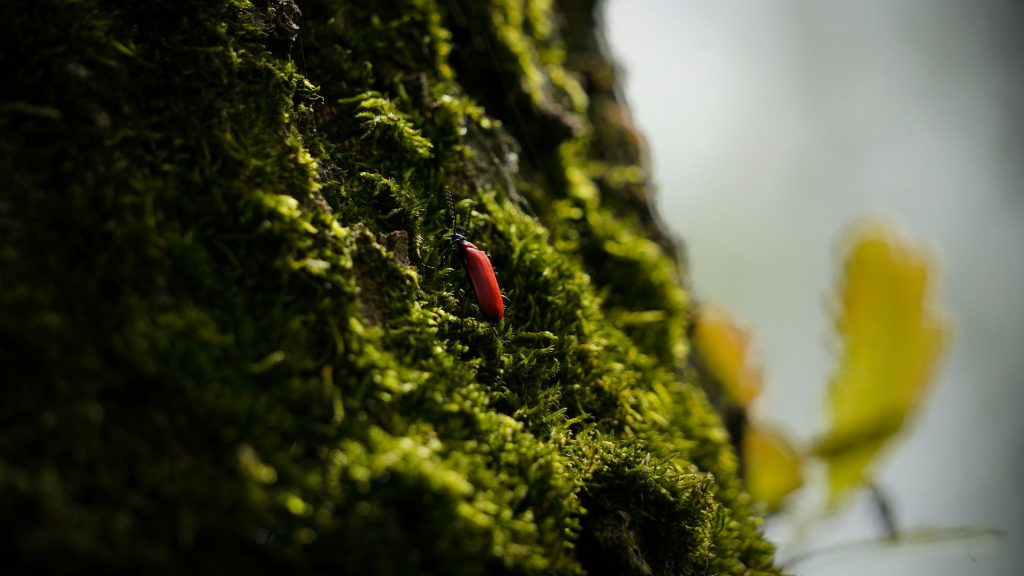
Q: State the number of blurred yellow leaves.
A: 3